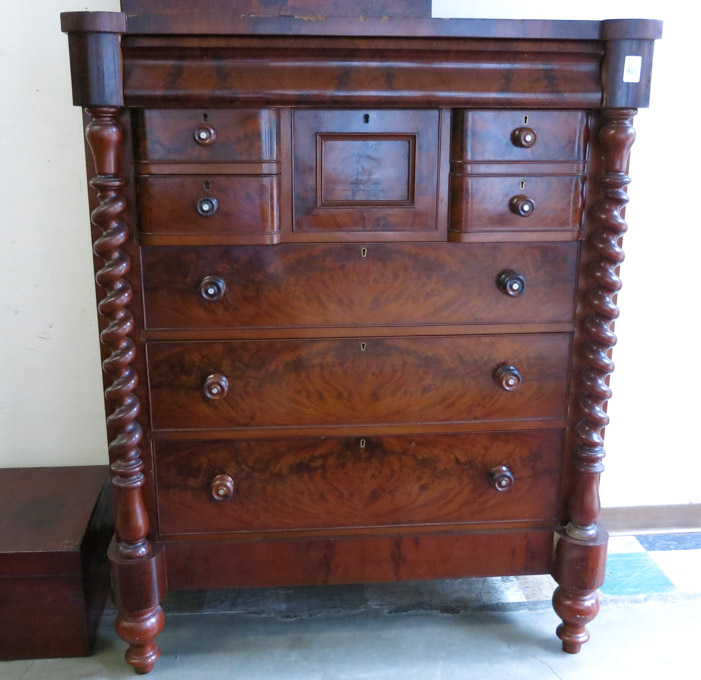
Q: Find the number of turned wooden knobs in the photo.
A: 10